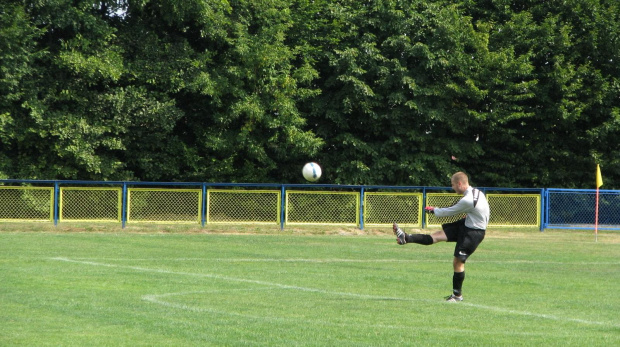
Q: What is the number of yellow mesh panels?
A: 8